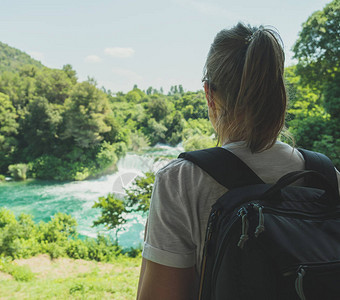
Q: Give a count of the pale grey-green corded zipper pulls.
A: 3